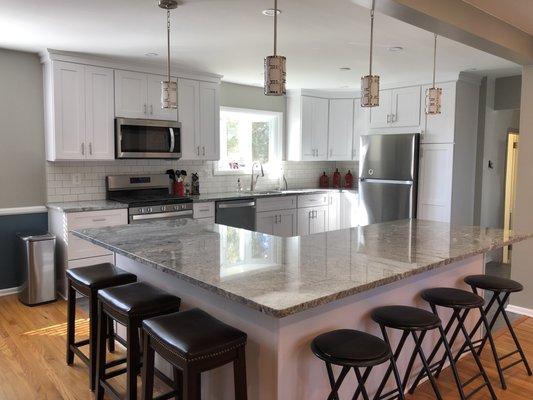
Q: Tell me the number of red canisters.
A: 3